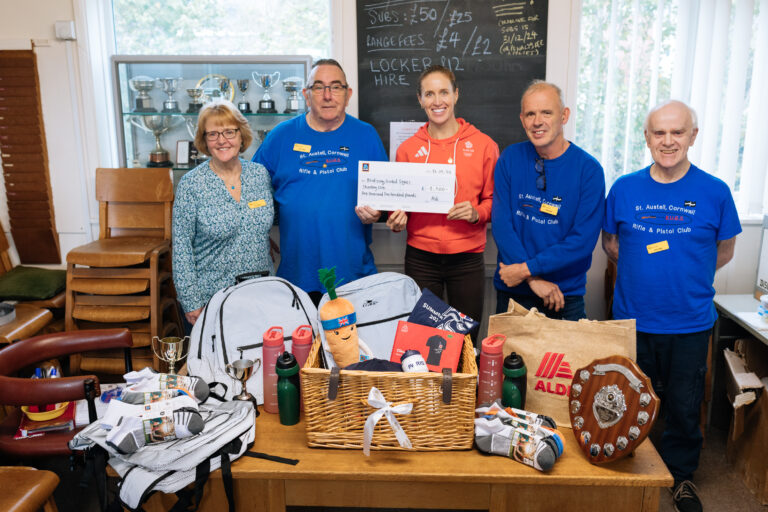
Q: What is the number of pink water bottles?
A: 3